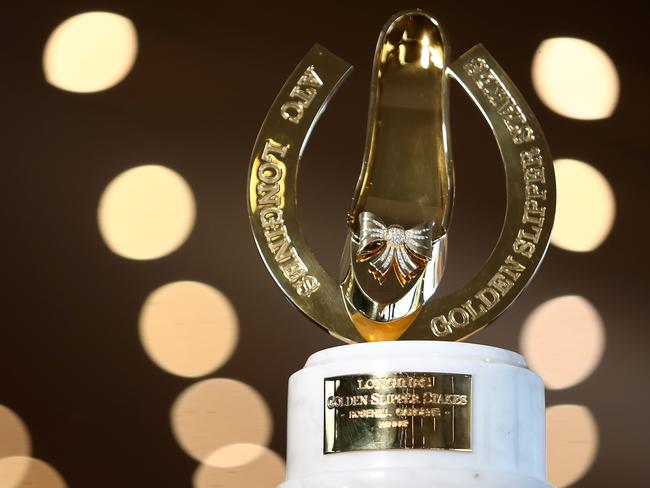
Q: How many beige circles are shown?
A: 11